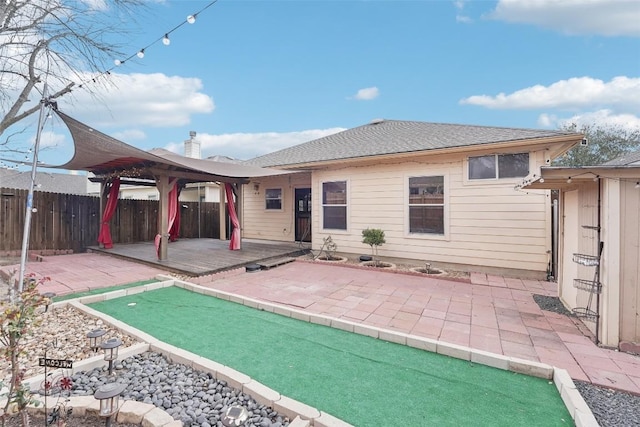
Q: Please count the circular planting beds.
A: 3